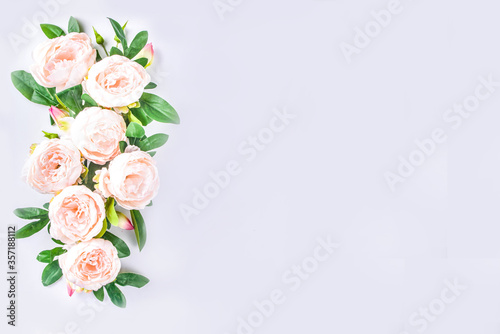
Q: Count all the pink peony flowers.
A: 7